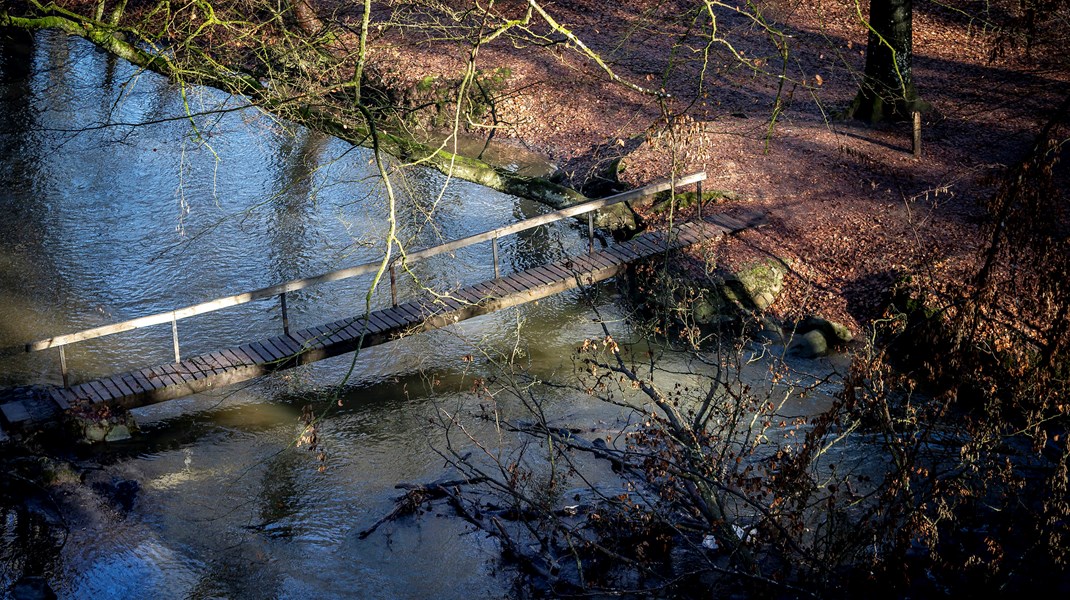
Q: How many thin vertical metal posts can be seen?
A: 7